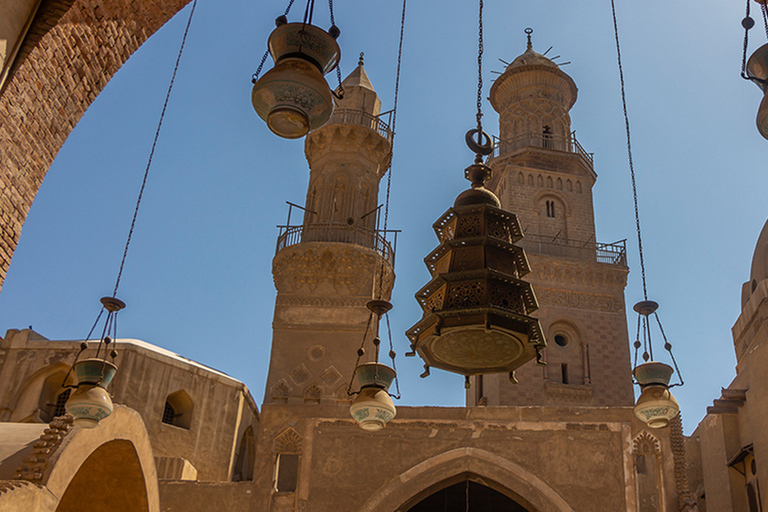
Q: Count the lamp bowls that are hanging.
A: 5